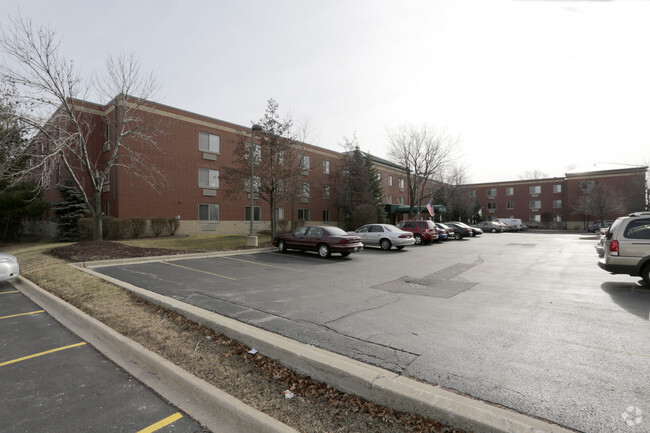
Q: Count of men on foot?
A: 0